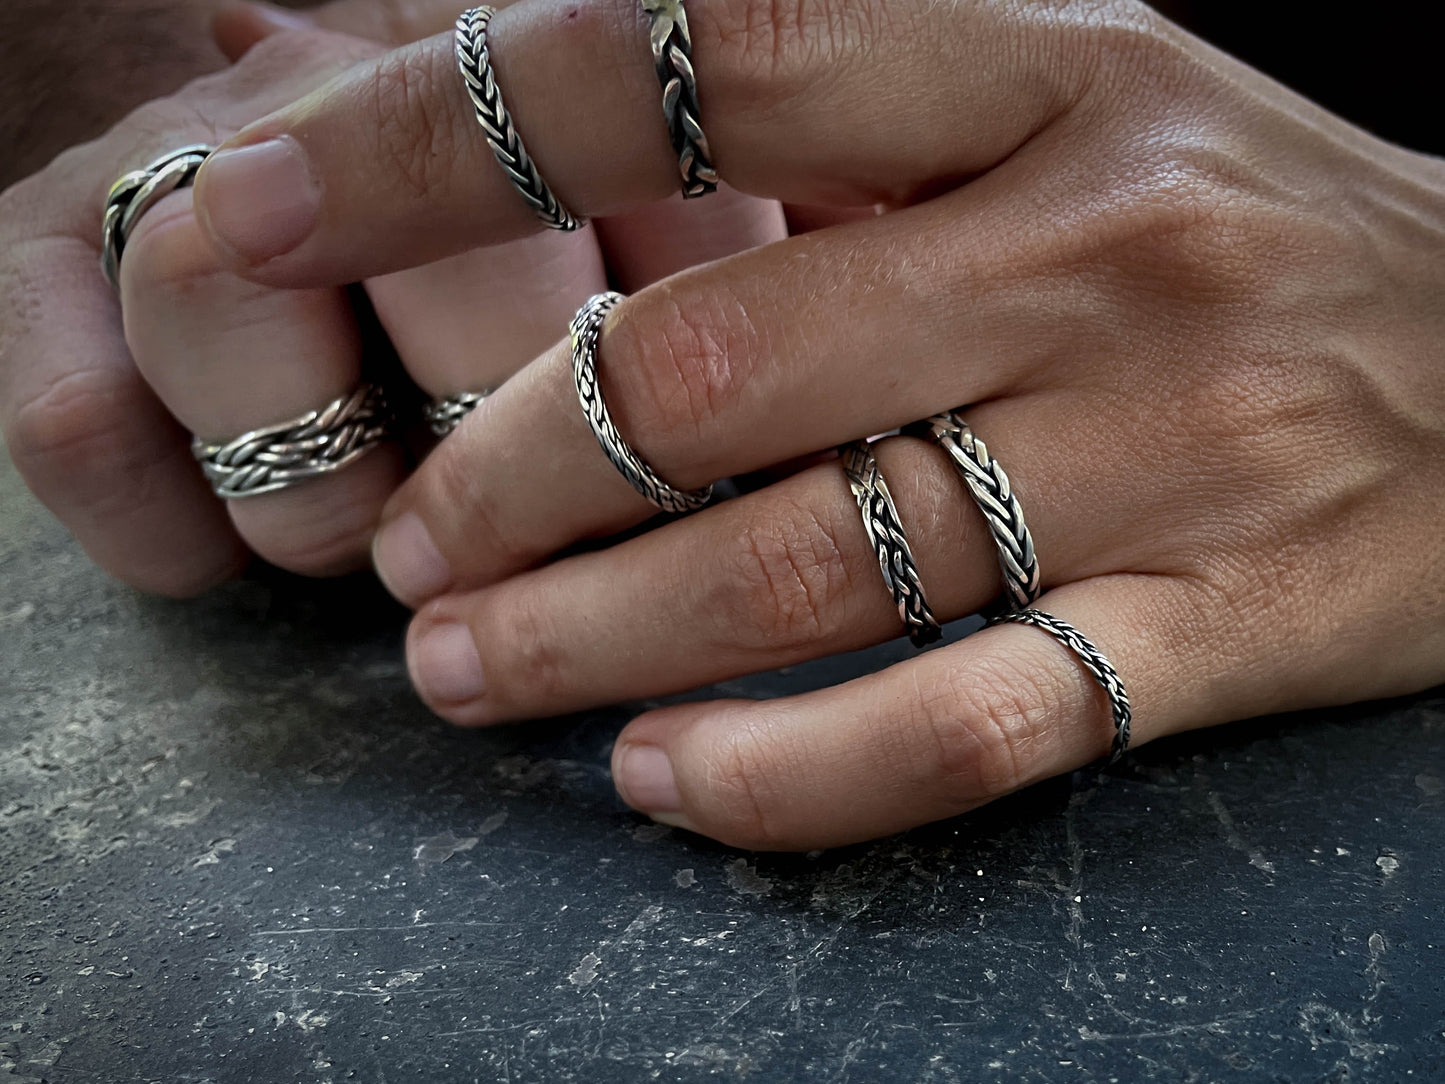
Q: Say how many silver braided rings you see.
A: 9